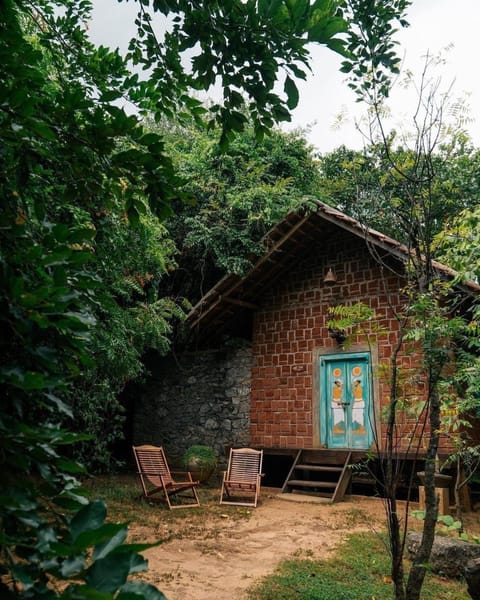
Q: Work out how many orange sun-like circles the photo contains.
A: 2